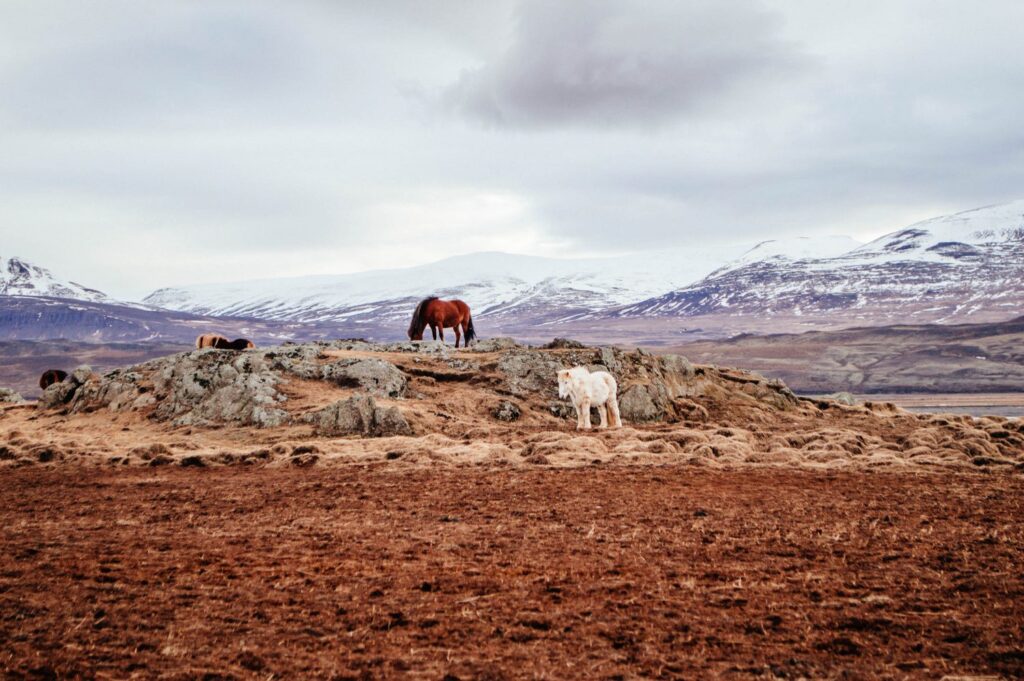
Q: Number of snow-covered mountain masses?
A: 3